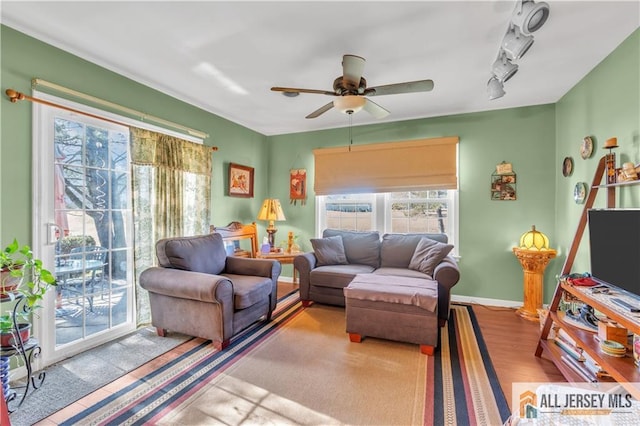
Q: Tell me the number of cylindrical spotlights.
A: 4